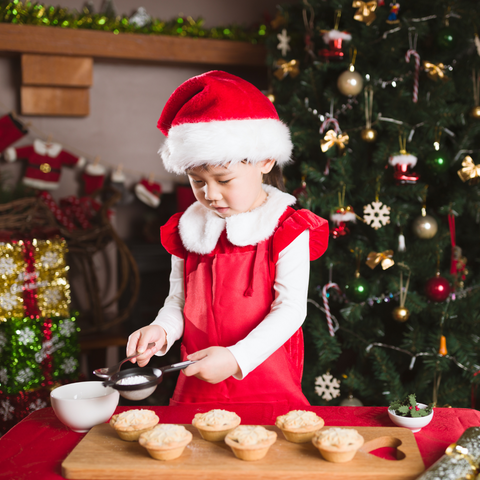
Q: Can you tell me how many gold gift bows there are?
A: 6